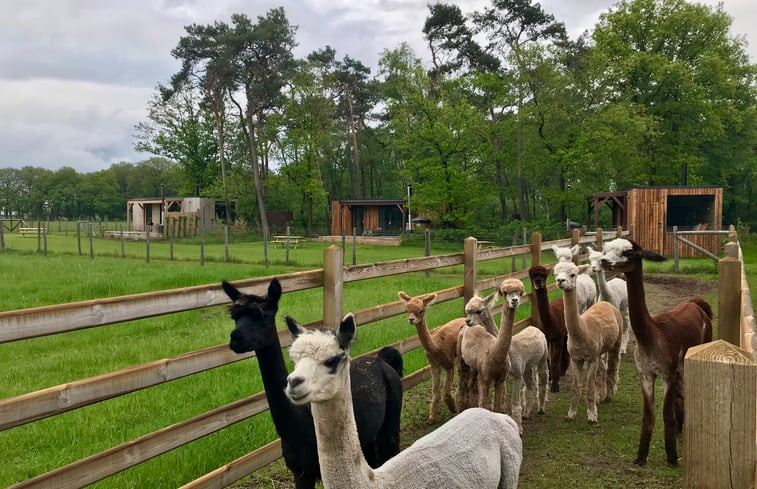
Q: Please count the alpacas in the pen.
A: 10